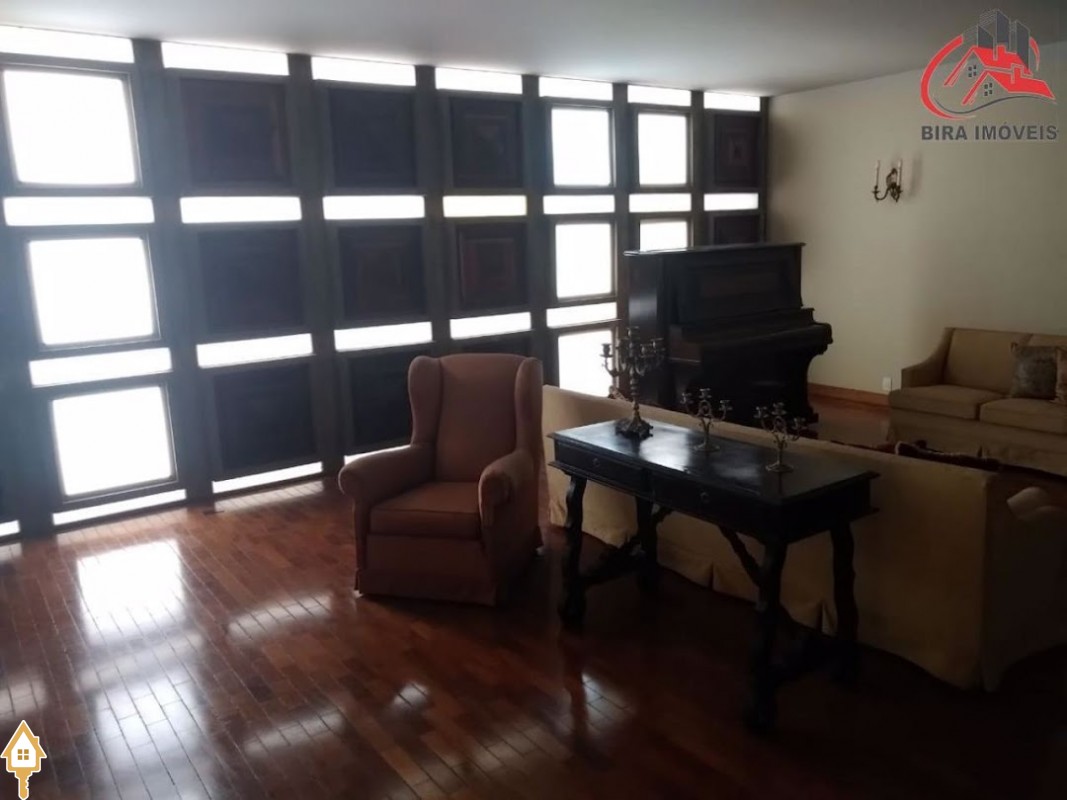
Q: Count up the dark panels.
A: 11